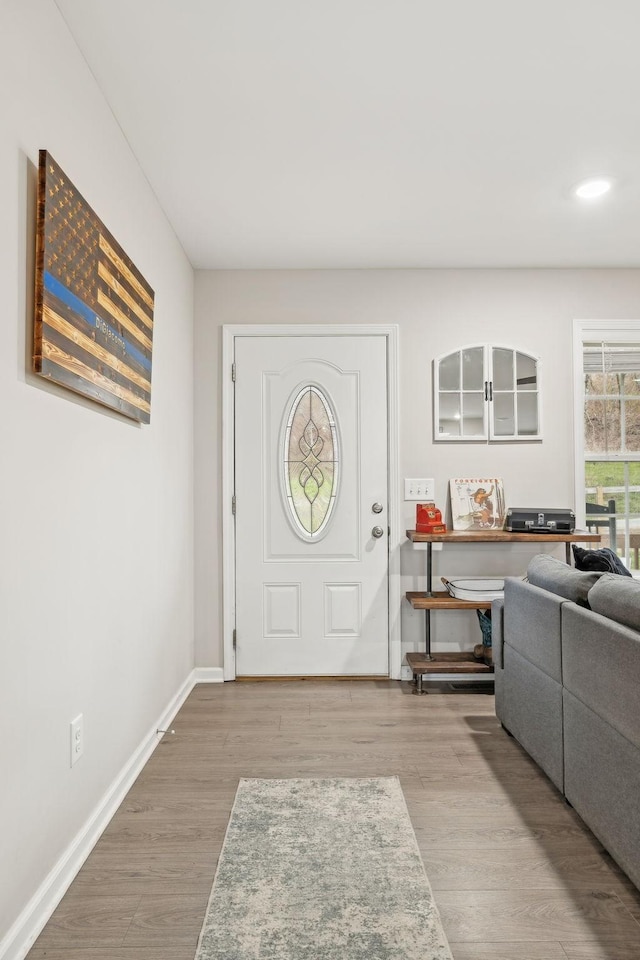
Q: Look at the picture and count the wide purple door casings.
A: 0